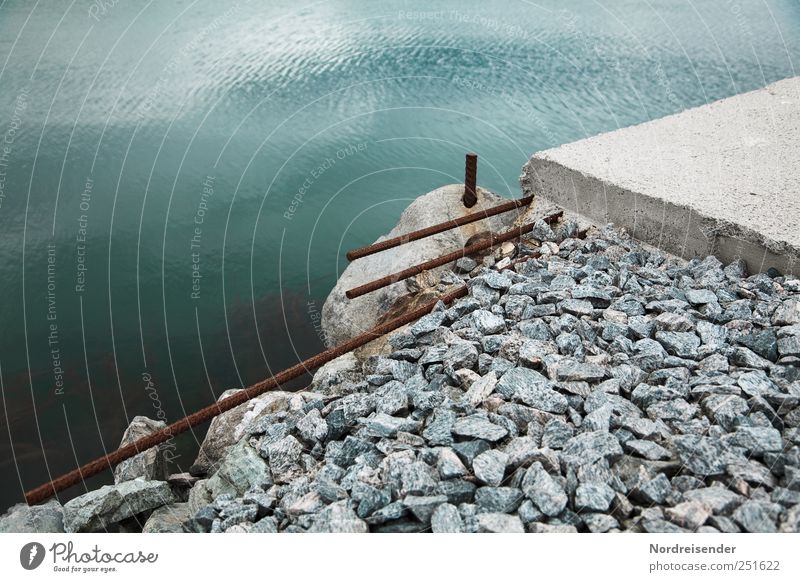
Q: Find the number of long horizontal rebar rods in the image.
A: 3